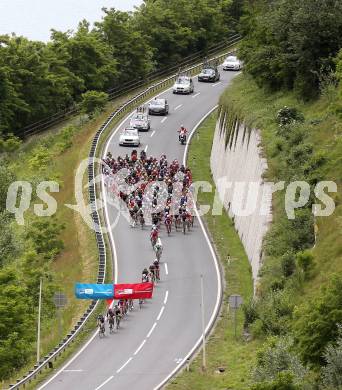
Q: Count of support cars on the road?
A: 6